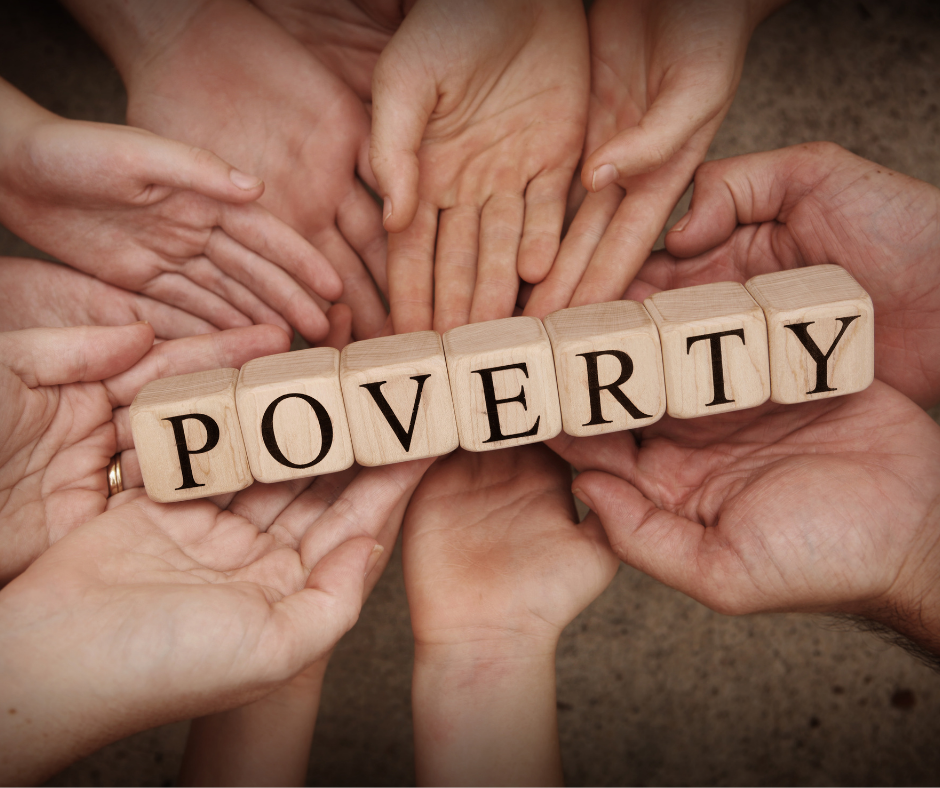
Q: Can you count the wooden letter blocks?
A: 7